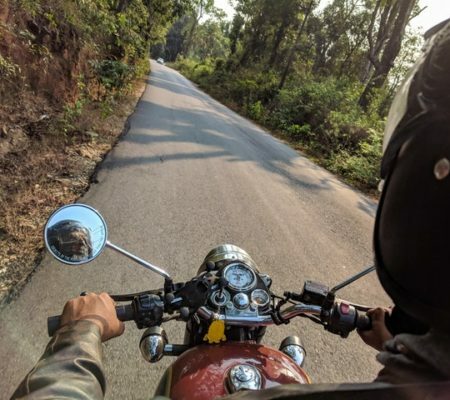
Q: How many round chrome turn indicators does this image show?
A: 2